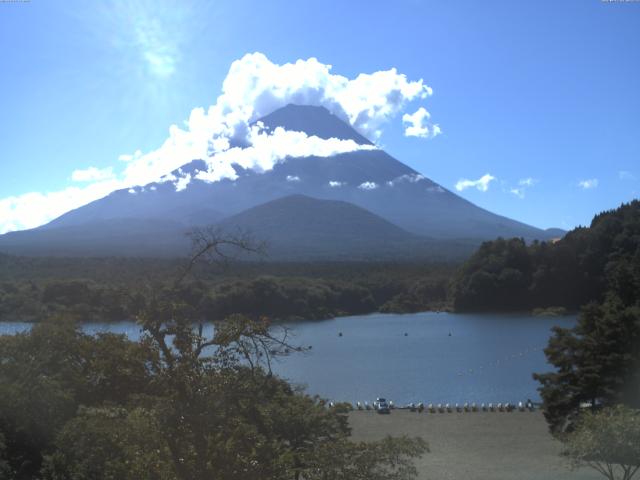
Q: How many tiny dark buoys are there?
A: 3